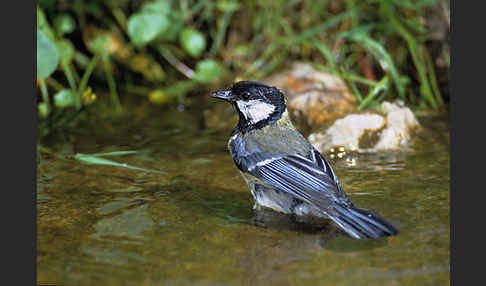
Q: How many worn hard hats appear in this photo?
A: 0